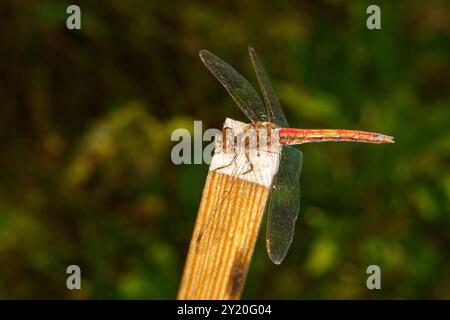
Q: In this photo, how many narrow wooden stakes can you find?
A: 1